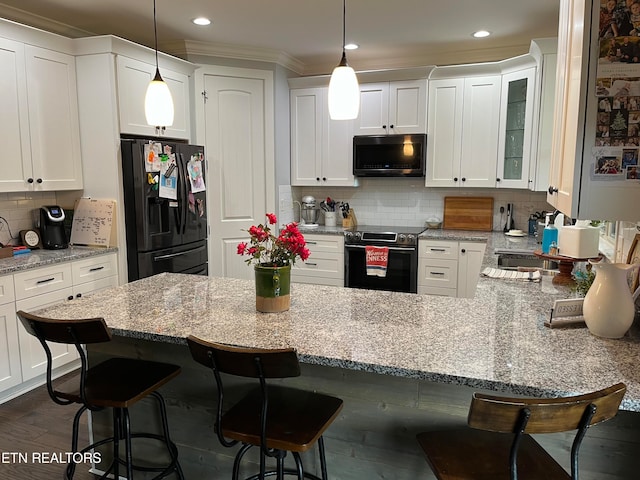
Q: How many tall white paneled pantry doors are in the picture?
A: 1